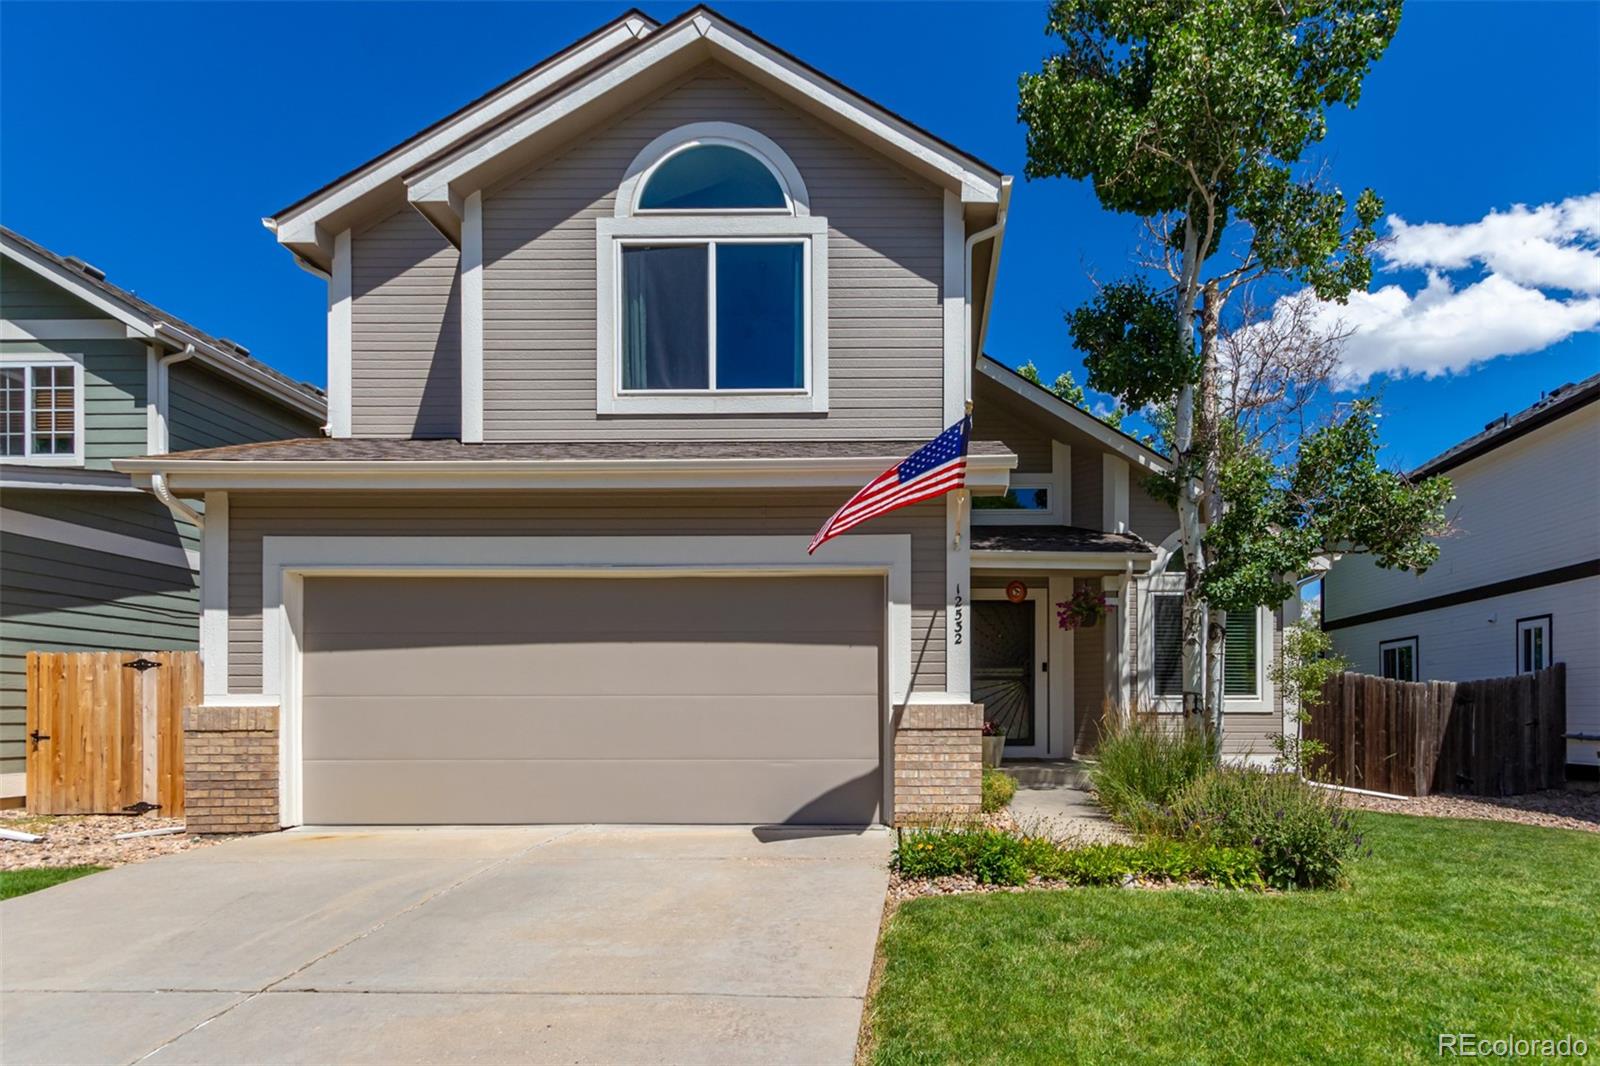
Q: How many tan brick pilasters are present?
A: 2